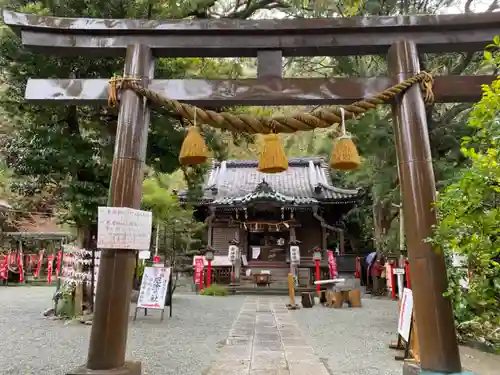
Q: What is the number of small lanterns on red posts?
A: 2